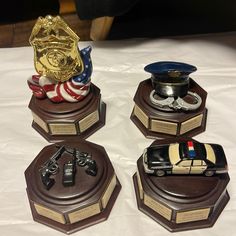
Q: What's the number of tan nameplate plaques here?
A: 12